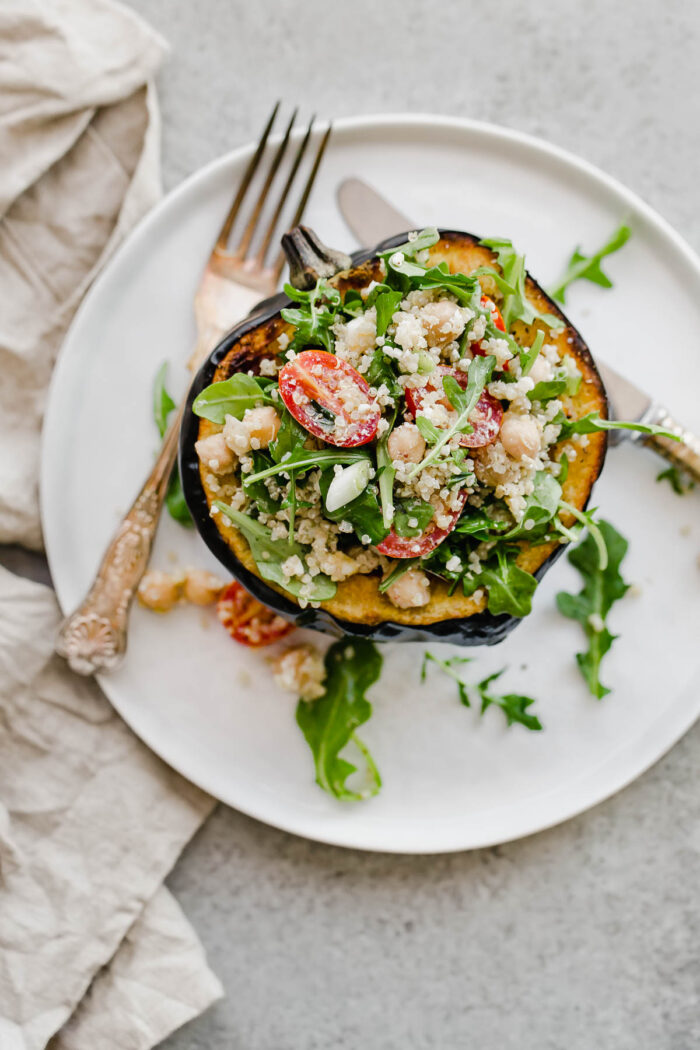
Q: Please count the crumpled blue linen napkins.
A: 0